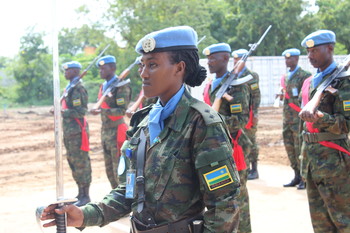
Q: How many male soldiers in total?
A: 7